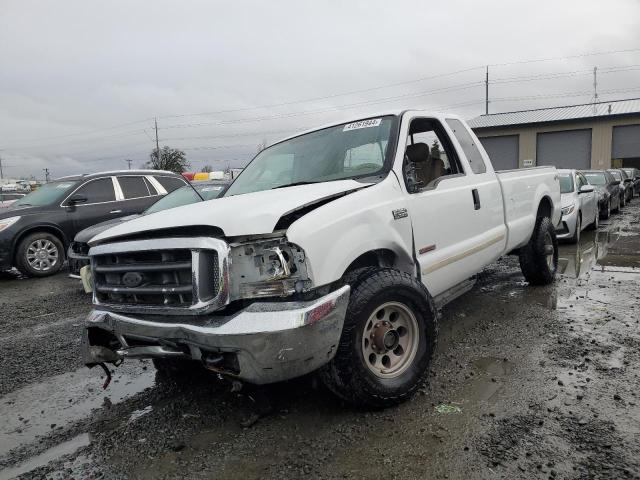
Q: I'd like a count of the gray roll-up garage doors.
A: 3